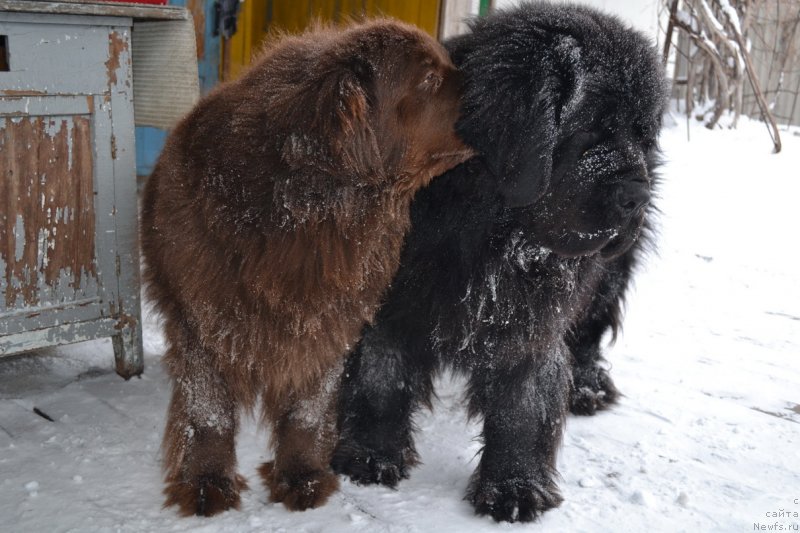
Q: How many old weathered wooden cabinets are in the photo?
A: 1